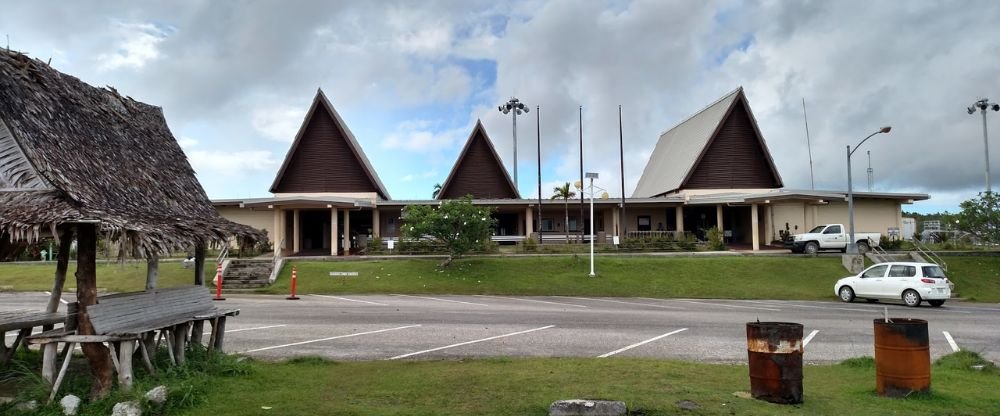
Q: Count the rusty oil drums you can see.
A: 2